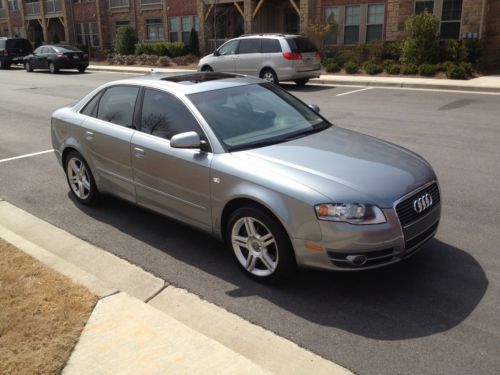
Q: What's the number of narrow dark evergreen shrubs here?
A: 1